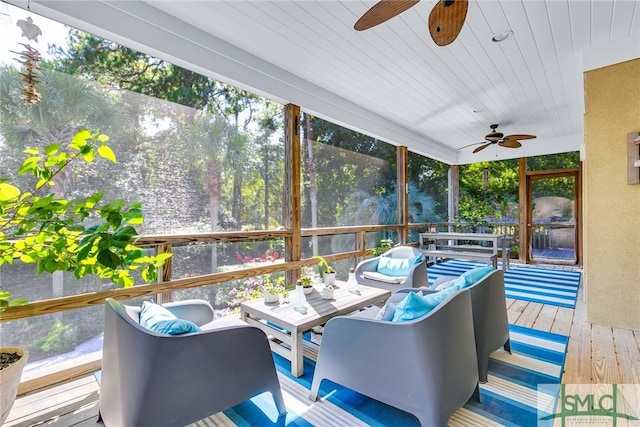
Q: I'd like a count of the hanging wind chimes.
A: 1